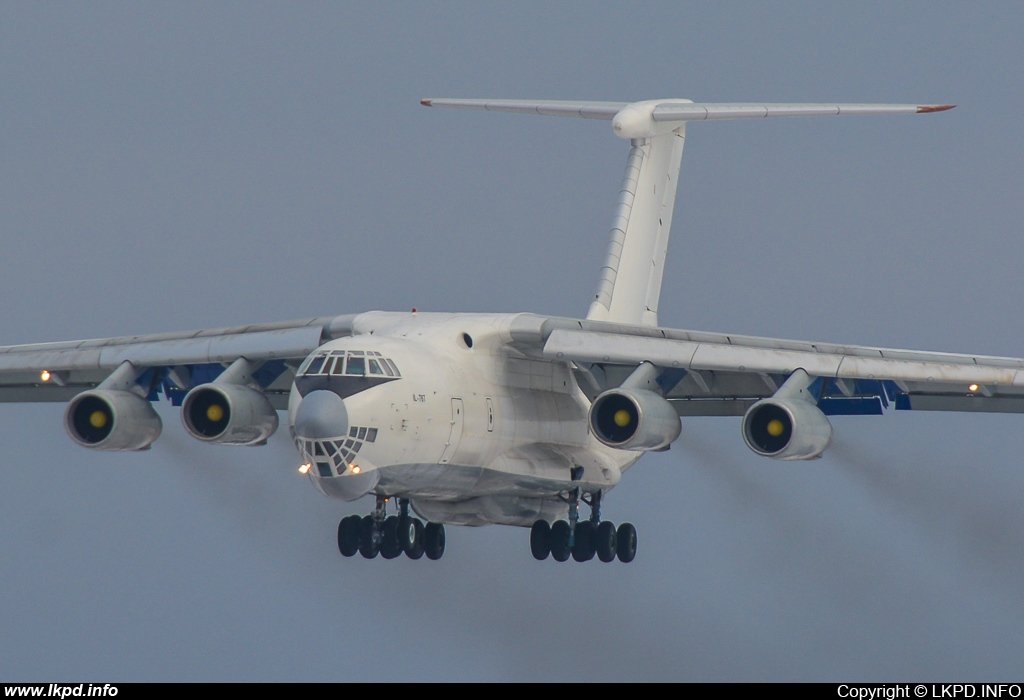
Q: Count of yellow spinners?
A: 4